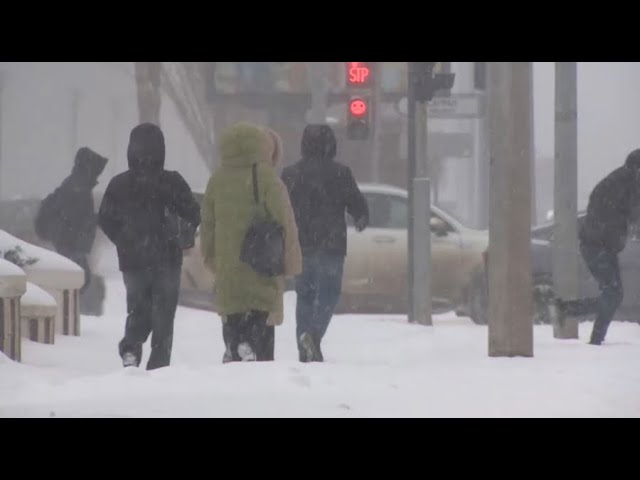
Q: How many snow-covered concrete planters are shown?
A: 3